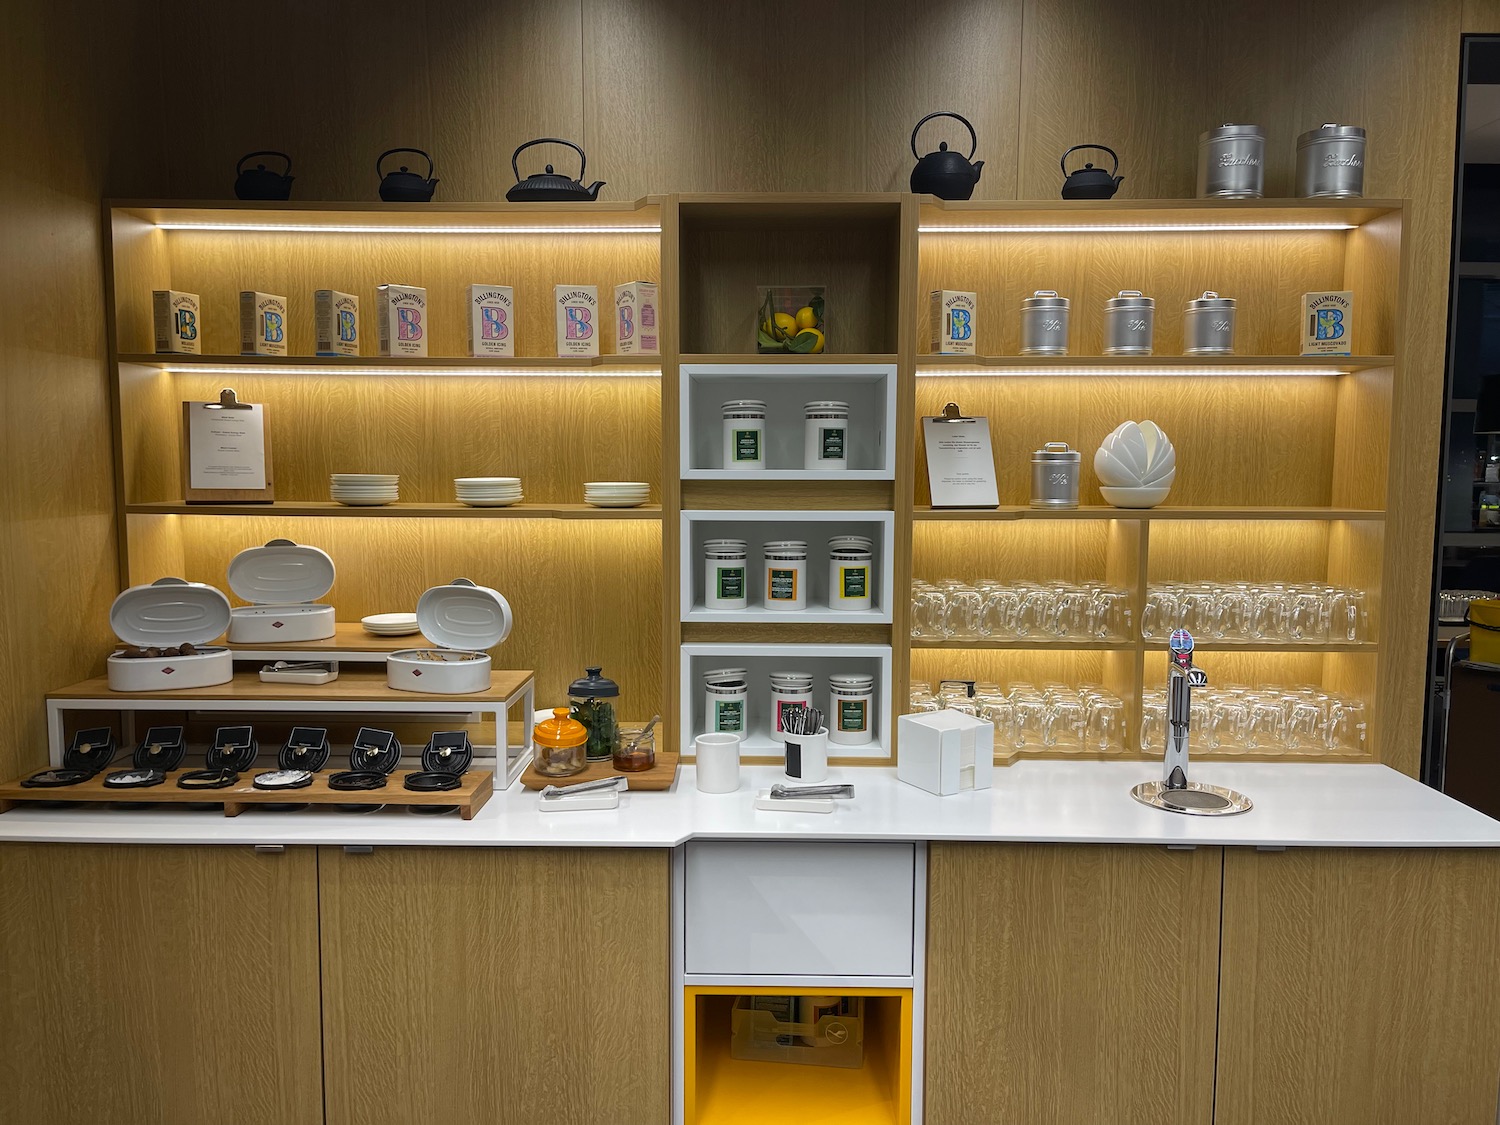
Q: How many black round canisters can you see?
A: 6